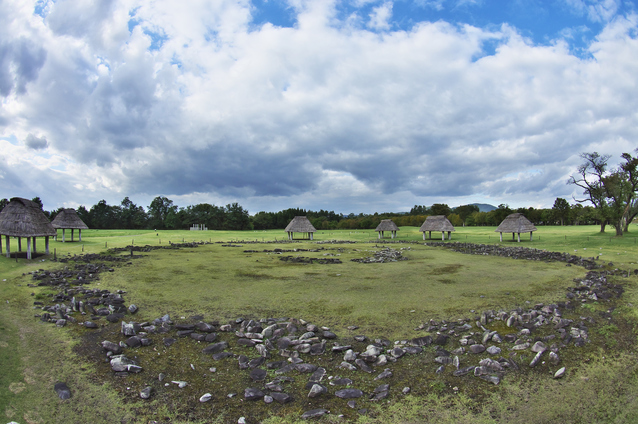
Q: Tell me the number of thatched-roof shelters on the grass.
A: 6